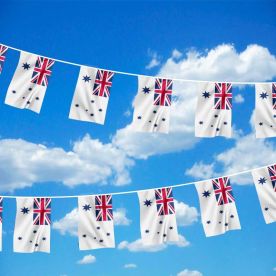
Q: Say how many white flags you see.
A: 12